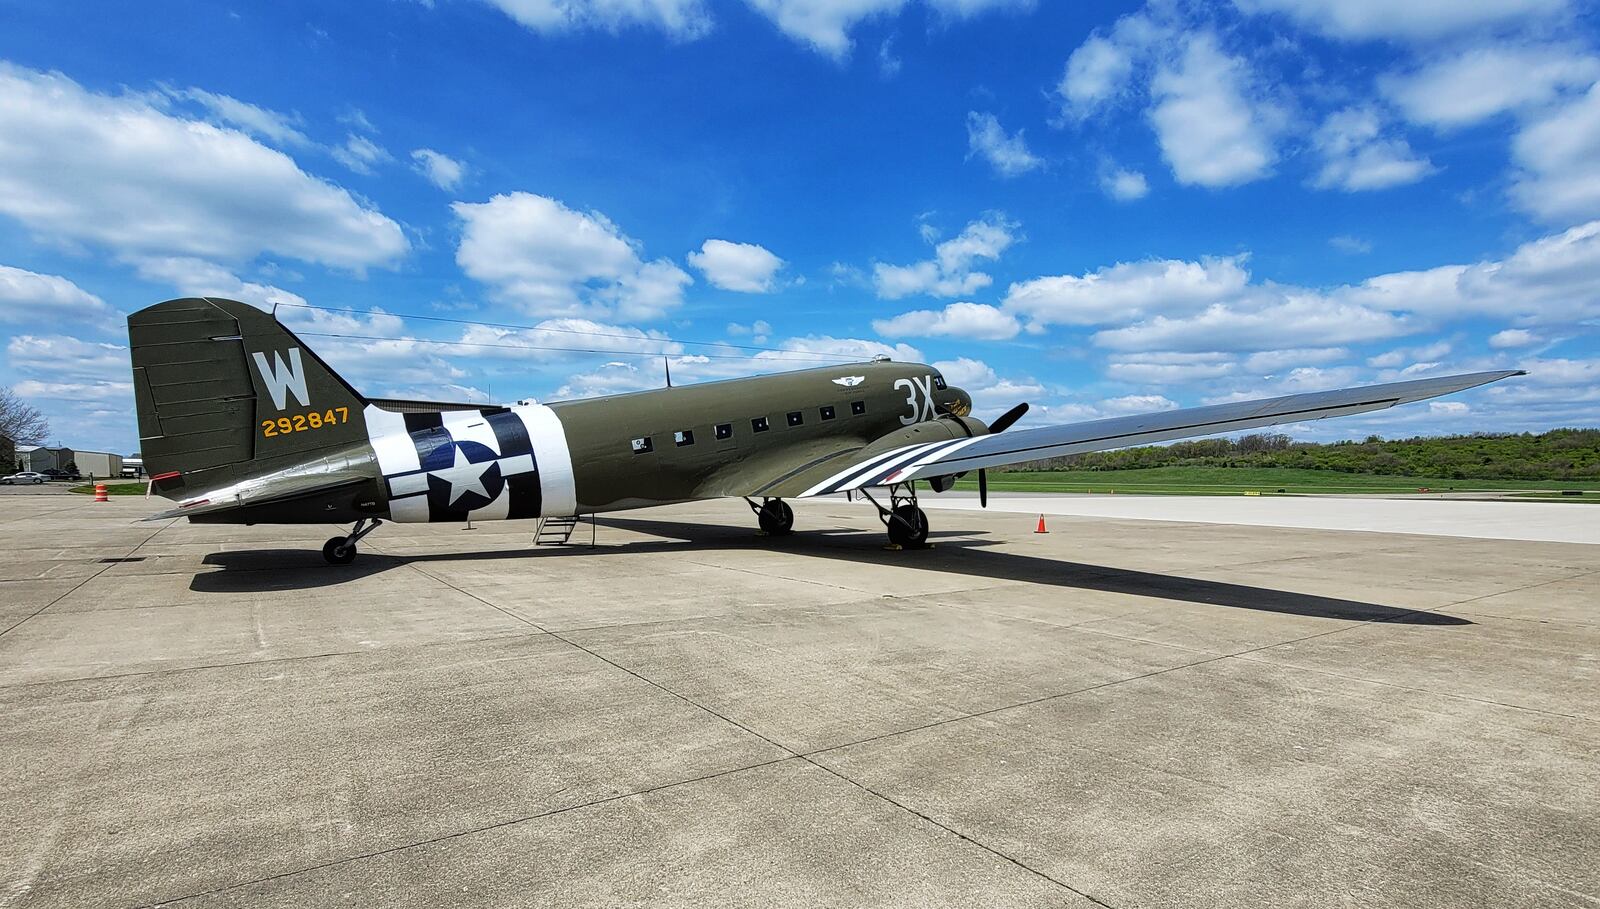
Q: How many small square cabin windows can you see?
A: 7